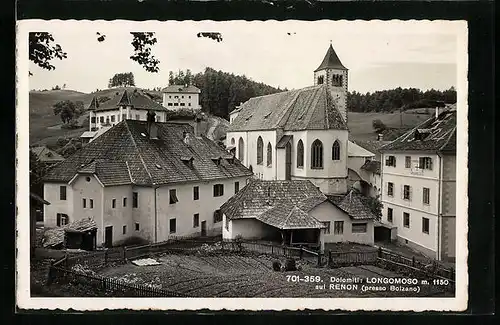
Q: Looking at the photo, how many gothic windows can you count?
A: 6